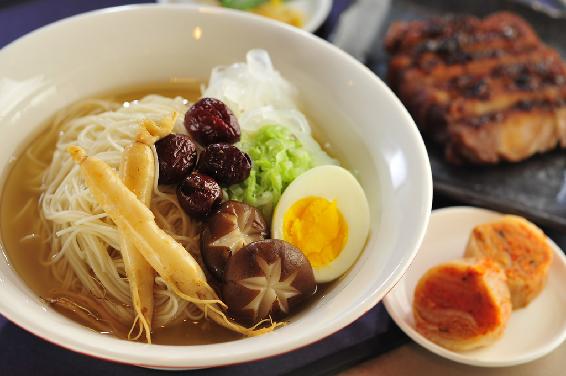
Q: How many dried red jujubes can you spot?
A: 4